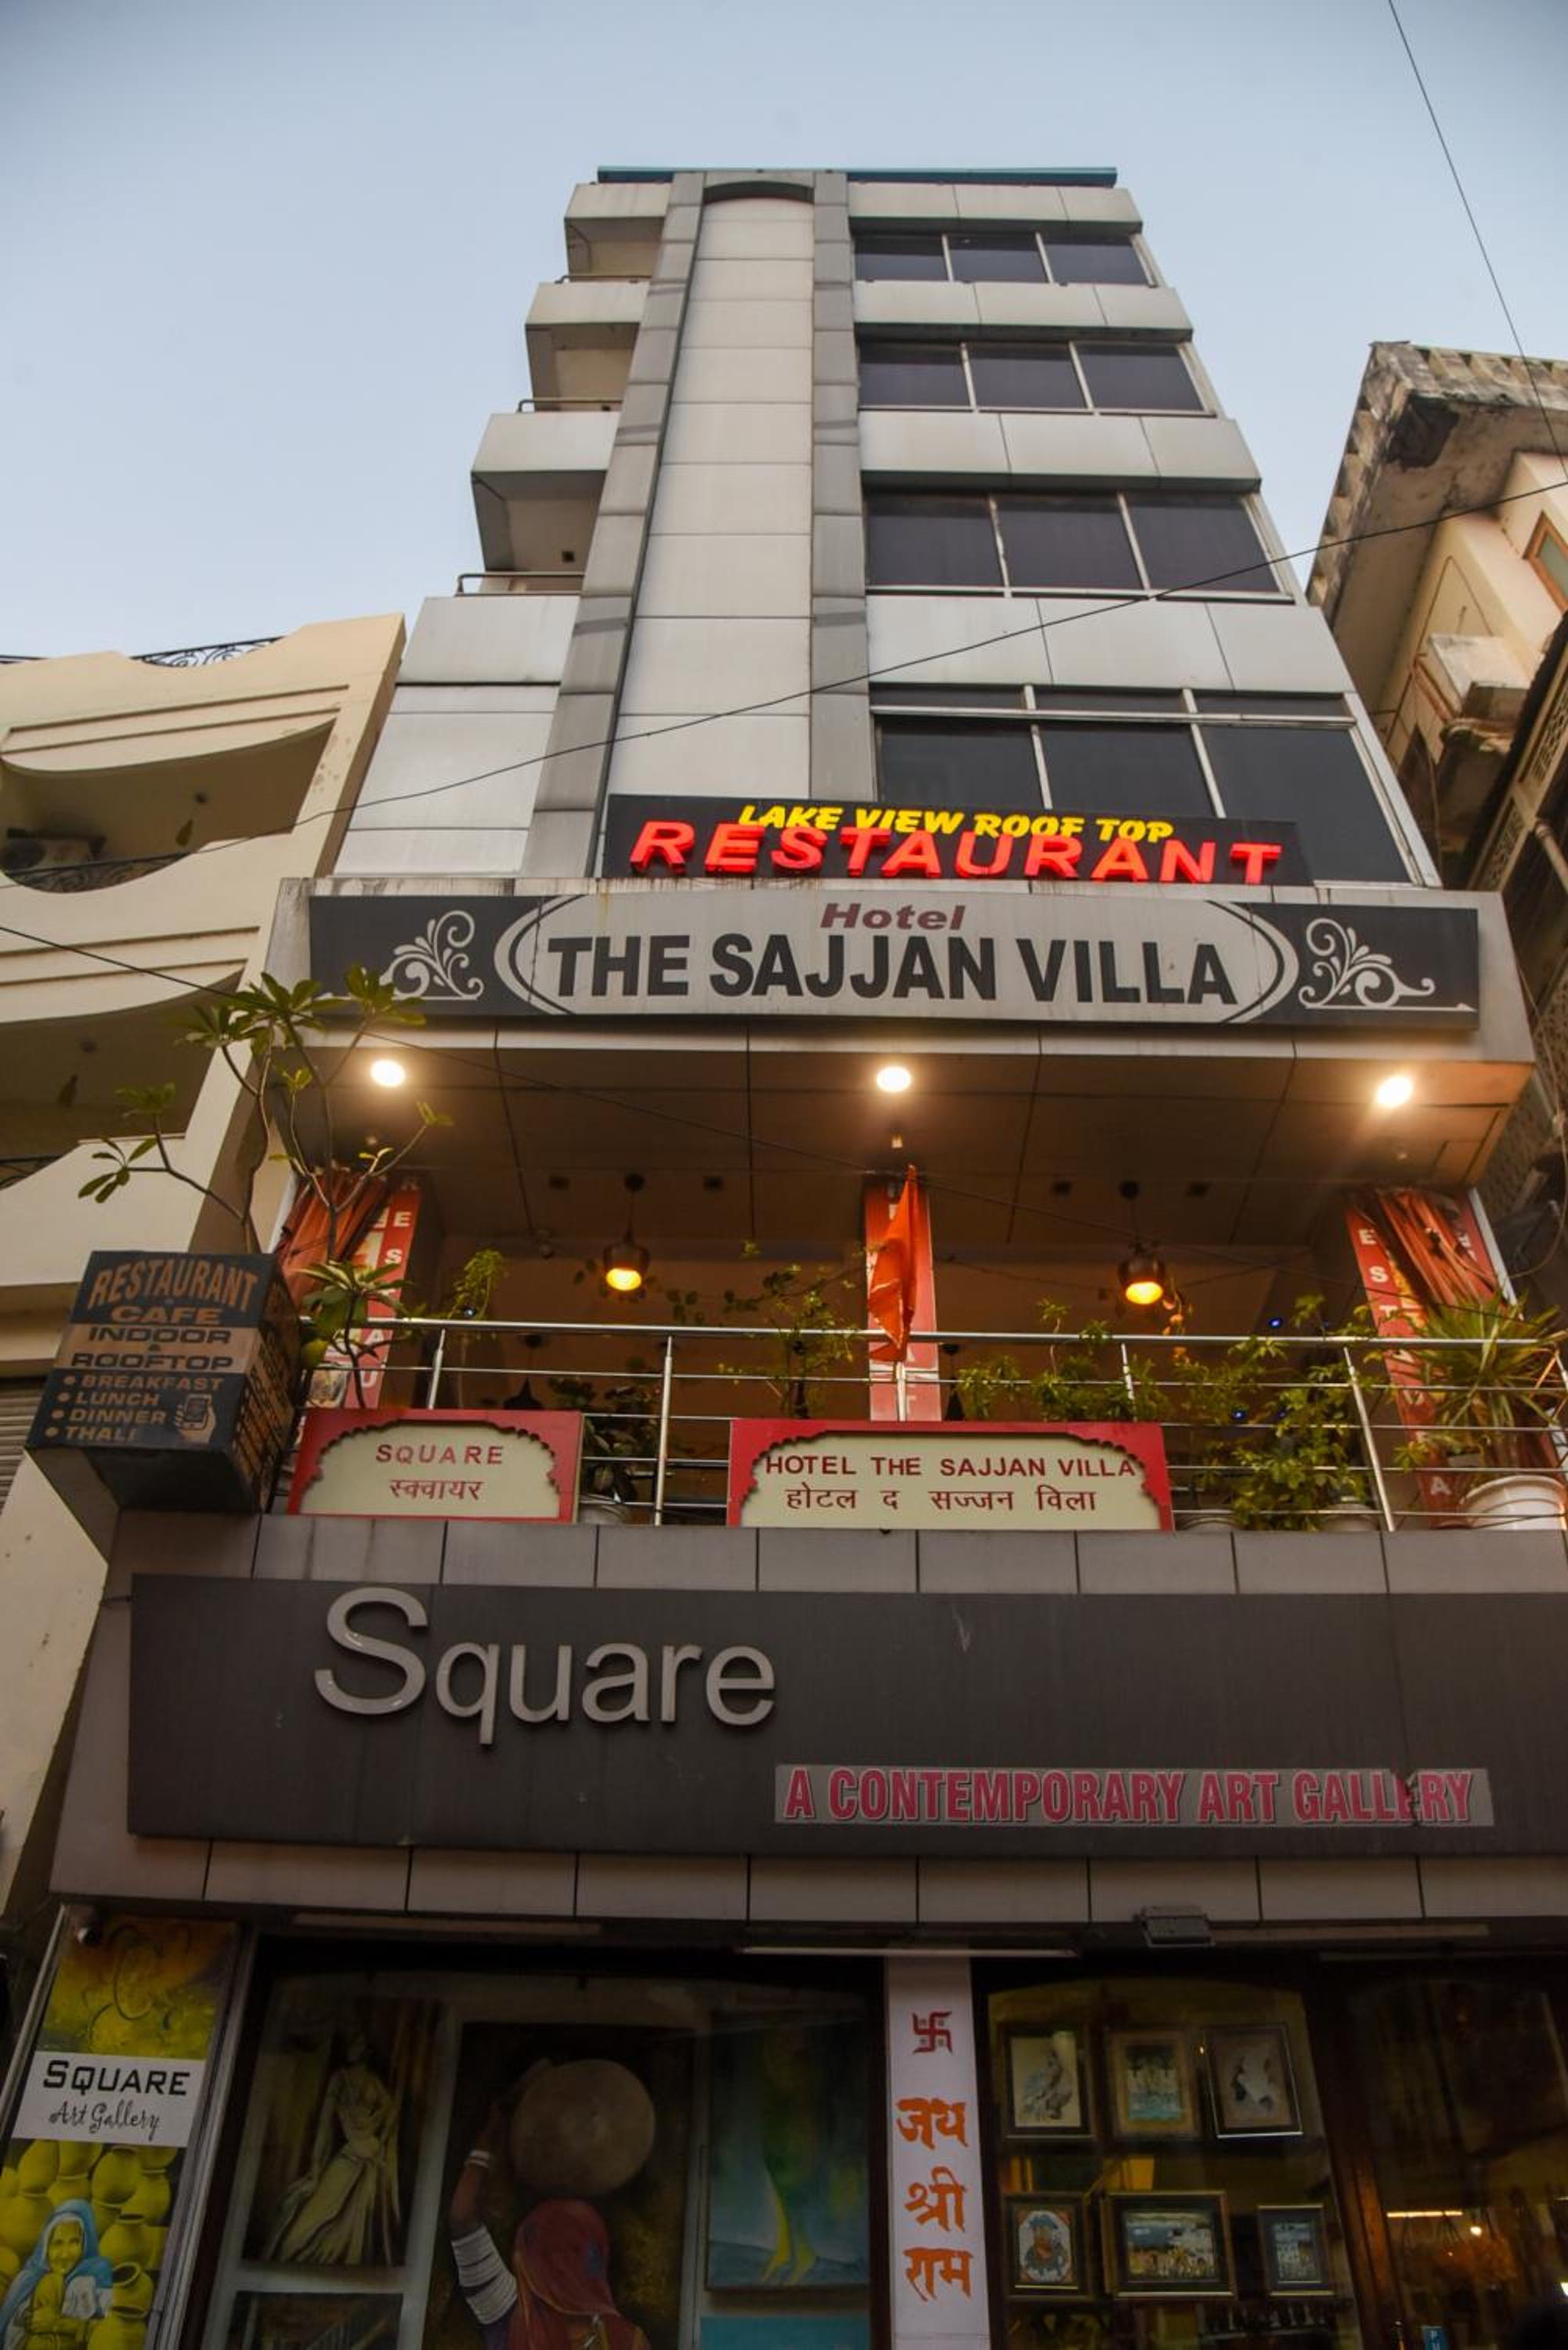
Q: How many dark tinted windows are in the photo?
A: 12